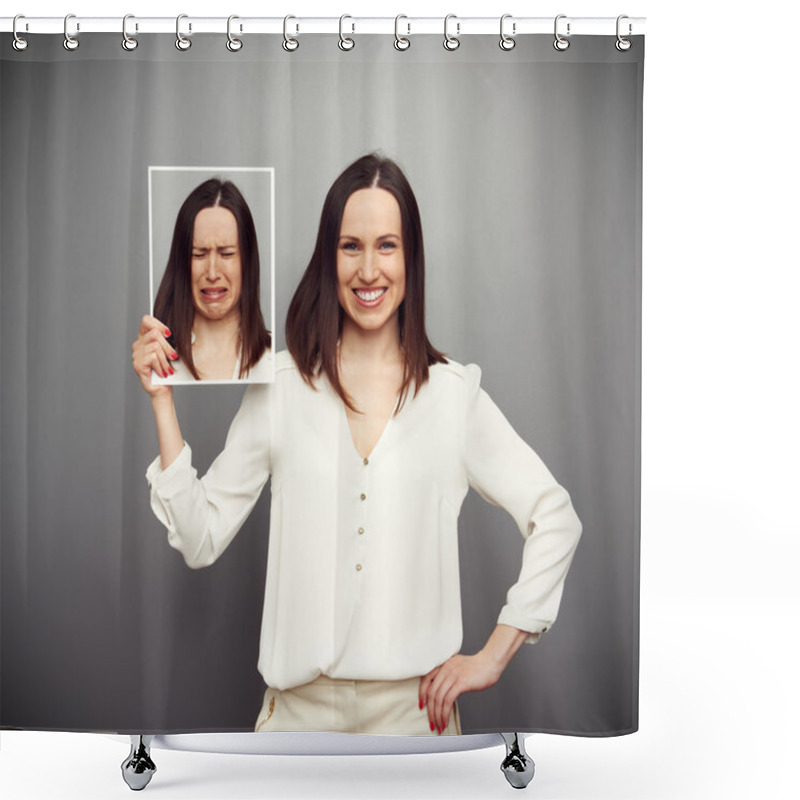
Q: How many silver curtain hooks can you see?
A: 12